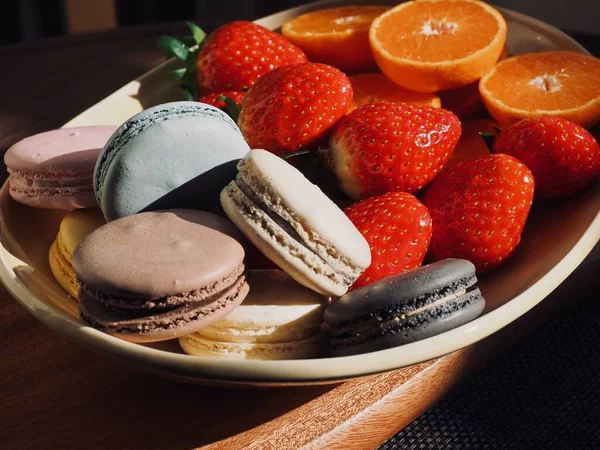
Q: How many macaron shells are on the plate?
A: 14